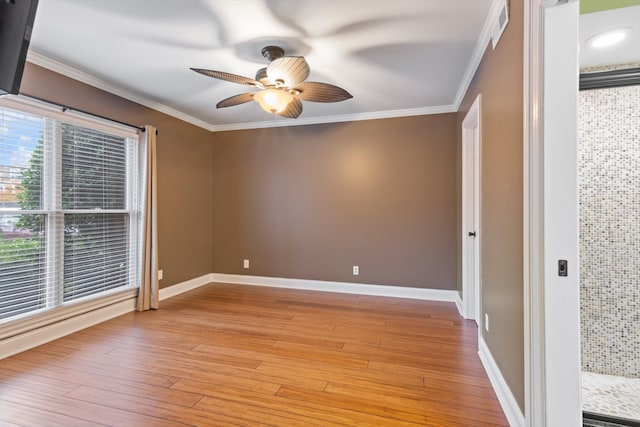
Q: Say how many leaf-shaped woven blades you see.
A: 5